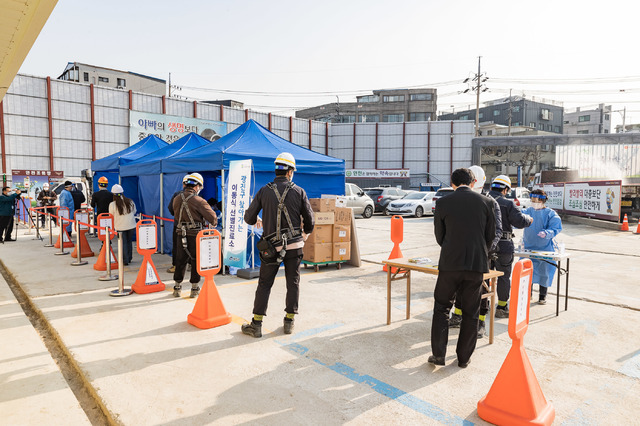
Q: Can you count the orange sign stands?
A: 7